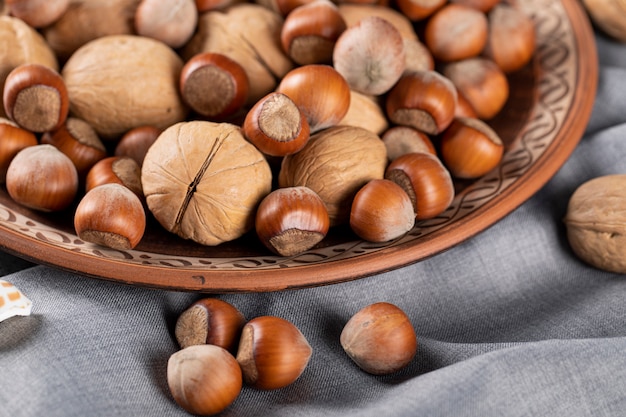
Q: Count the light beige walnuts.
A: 10